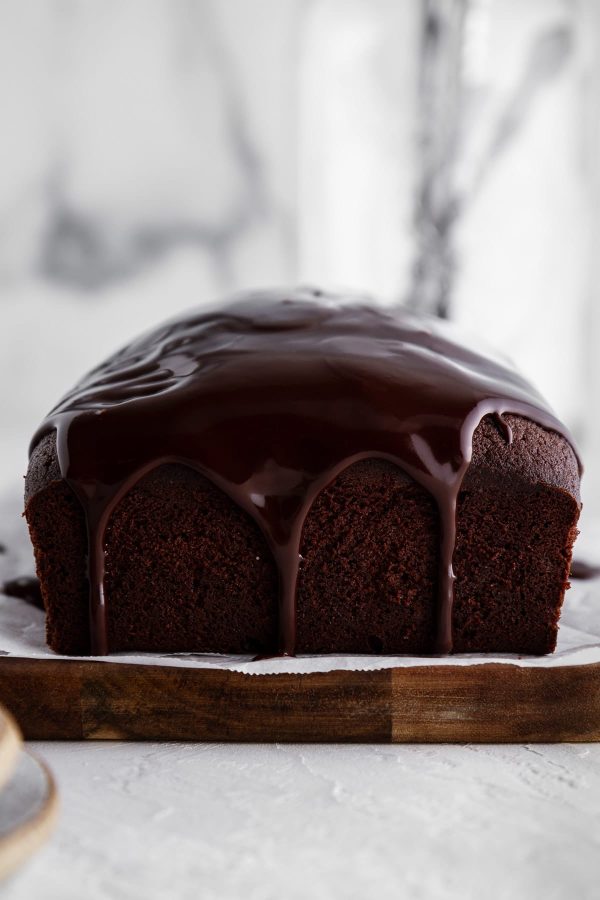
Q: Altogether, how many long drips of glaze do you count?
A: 3